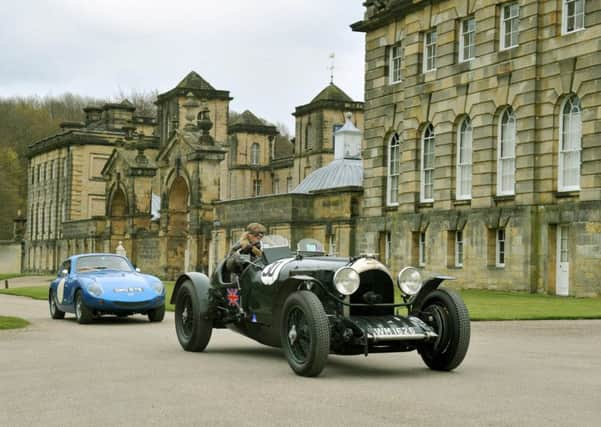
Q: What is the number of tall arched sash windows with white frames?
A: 5